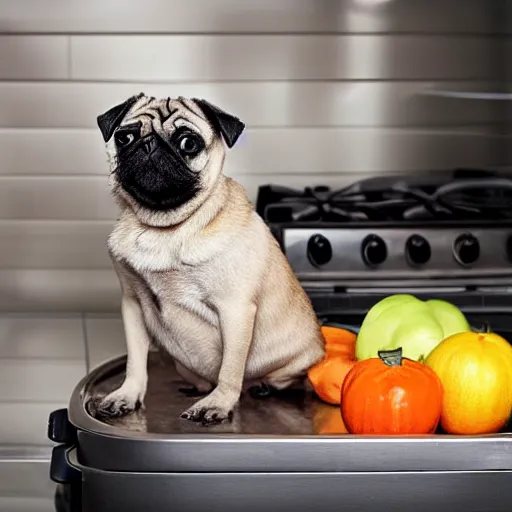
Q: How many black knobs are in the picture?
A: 5